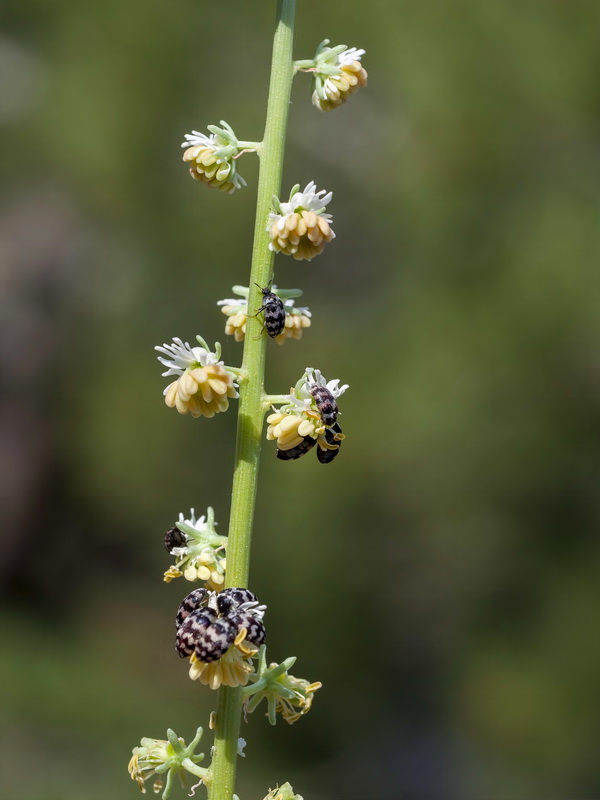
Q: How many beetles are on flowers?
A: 9